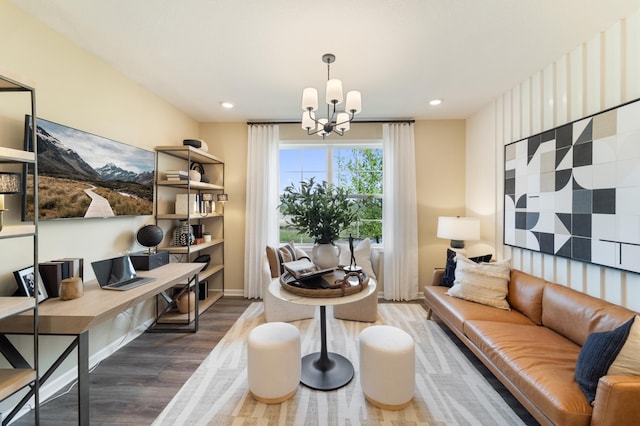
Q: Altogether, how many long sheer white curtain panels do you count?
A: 2